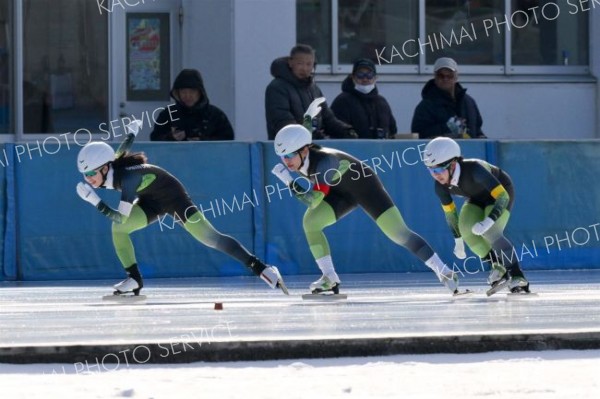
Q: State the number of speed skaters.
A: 3